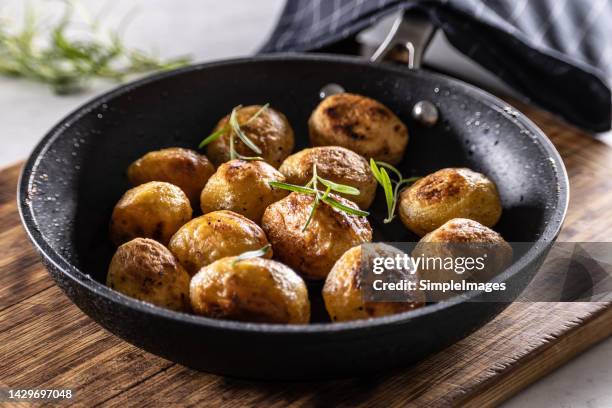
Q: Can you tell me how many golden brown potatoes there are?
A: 13